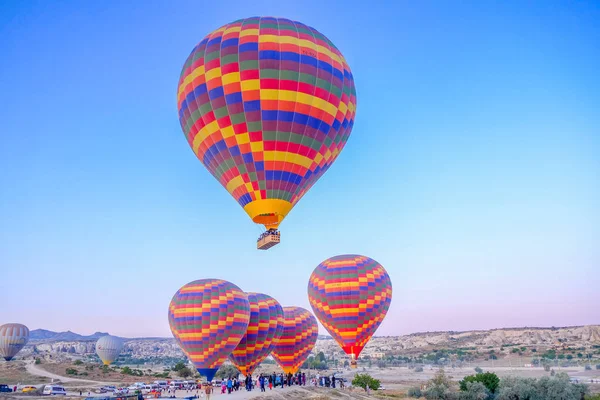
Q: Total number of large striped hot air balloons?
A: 5